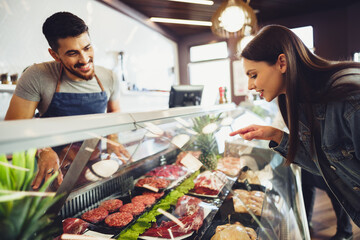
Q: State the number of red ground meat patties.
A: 6